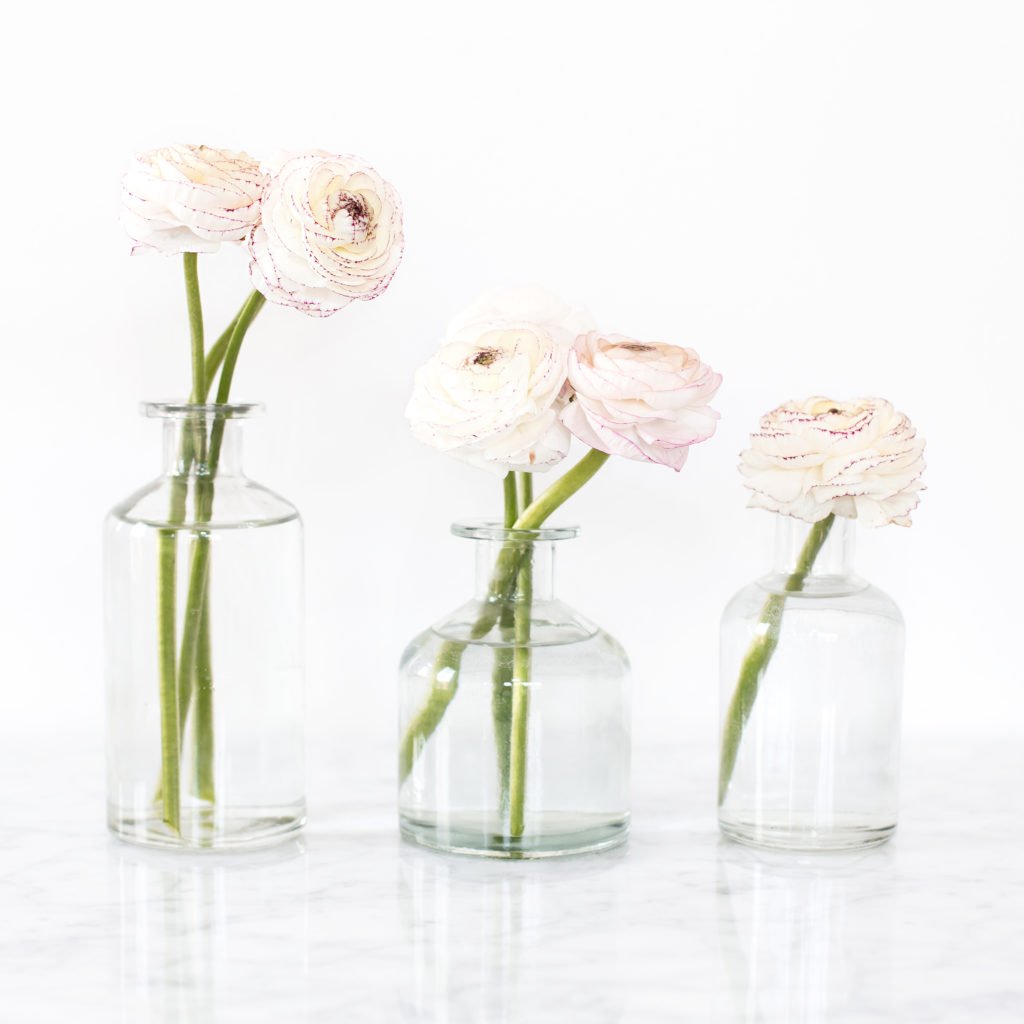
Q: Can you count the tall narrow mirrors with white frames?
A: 0